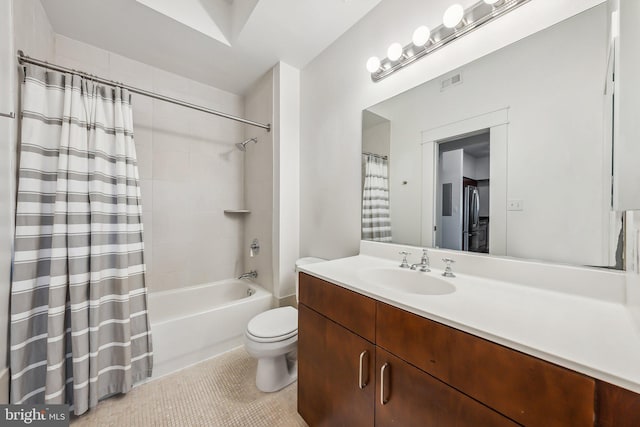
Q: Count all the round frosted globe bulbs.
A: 5